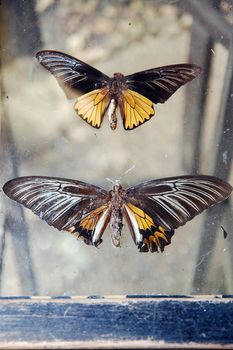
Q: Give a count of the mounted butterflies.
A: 2